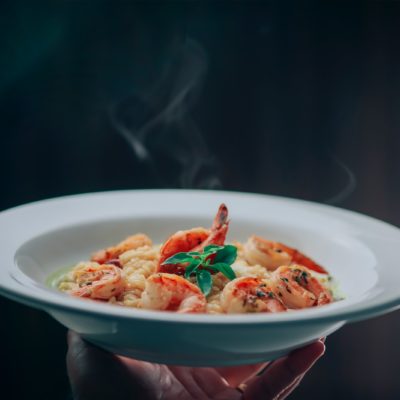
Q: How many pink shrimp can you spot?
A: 7